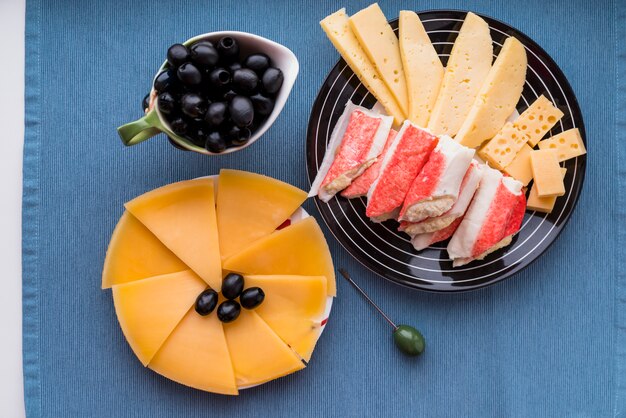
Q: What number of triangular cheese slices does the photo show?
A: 8